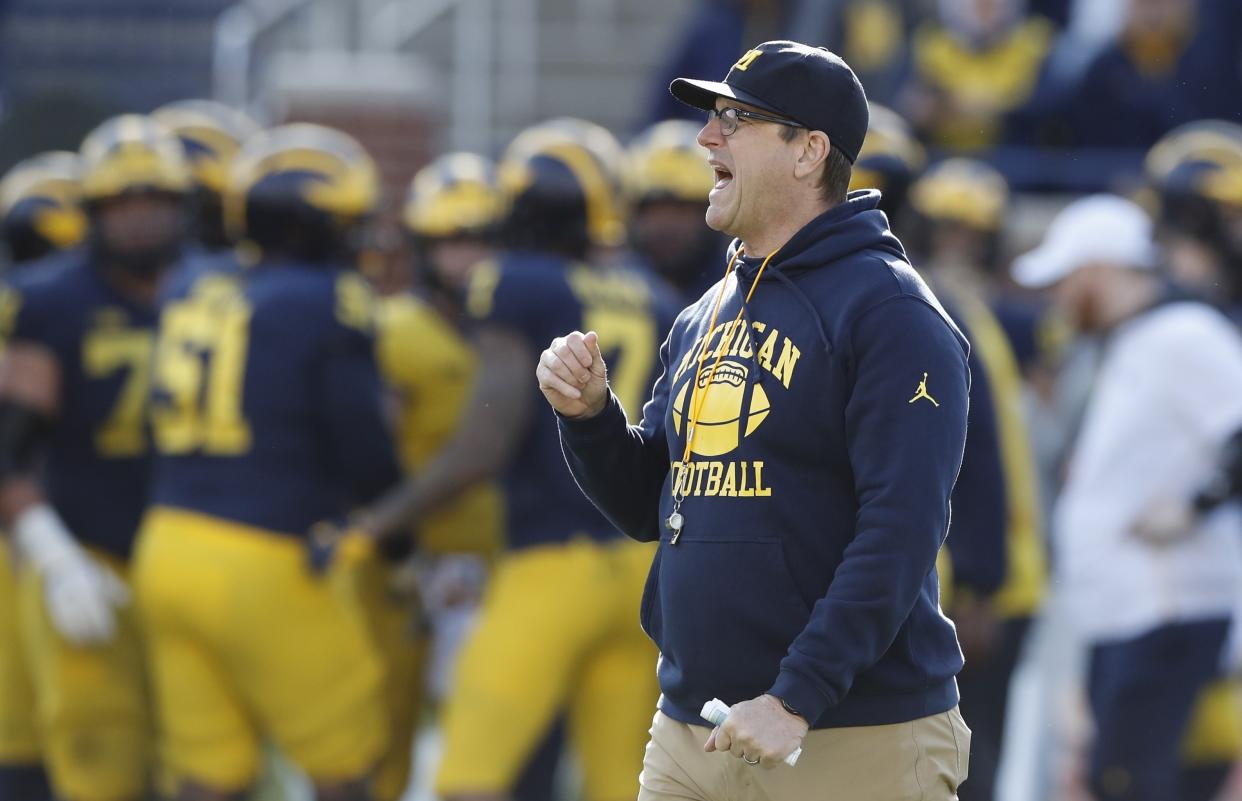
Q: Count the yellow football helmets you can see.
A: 10